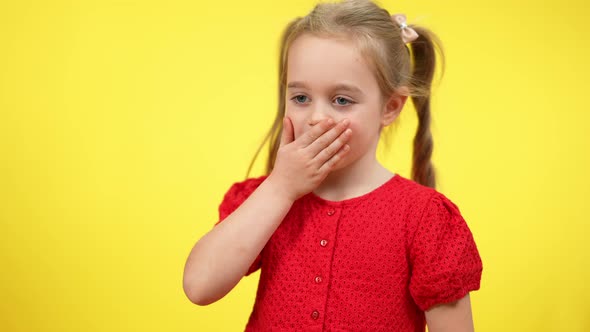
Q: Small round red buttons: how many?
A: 4